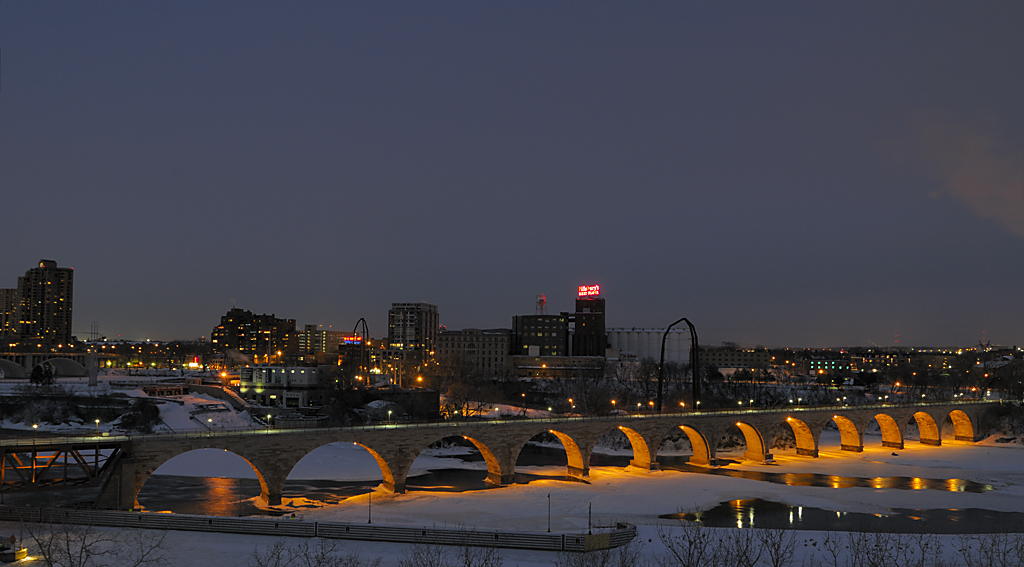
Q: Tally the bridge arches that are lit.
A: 12